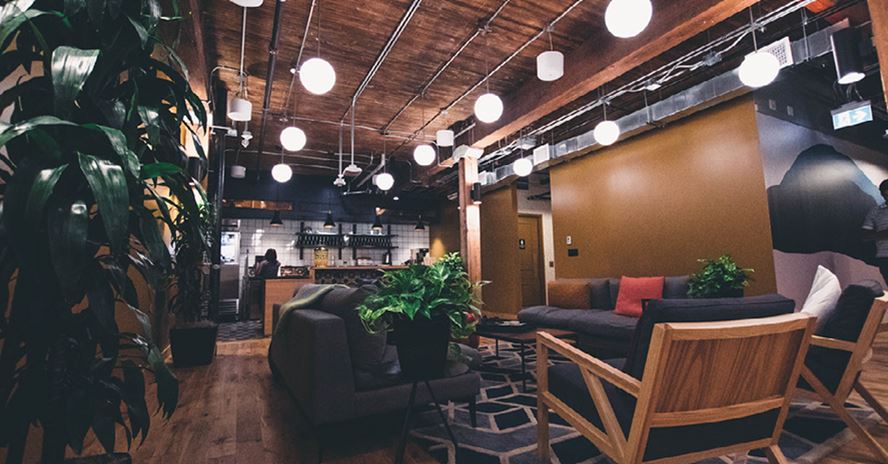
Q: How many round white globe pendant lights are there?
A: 10